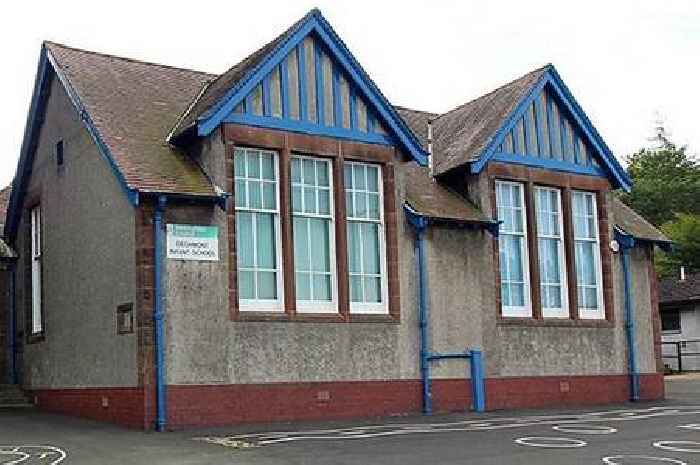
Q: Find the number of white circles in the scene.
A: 5